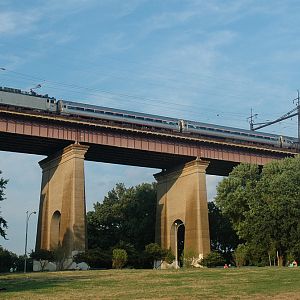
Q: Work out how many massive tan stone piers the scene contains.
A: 2